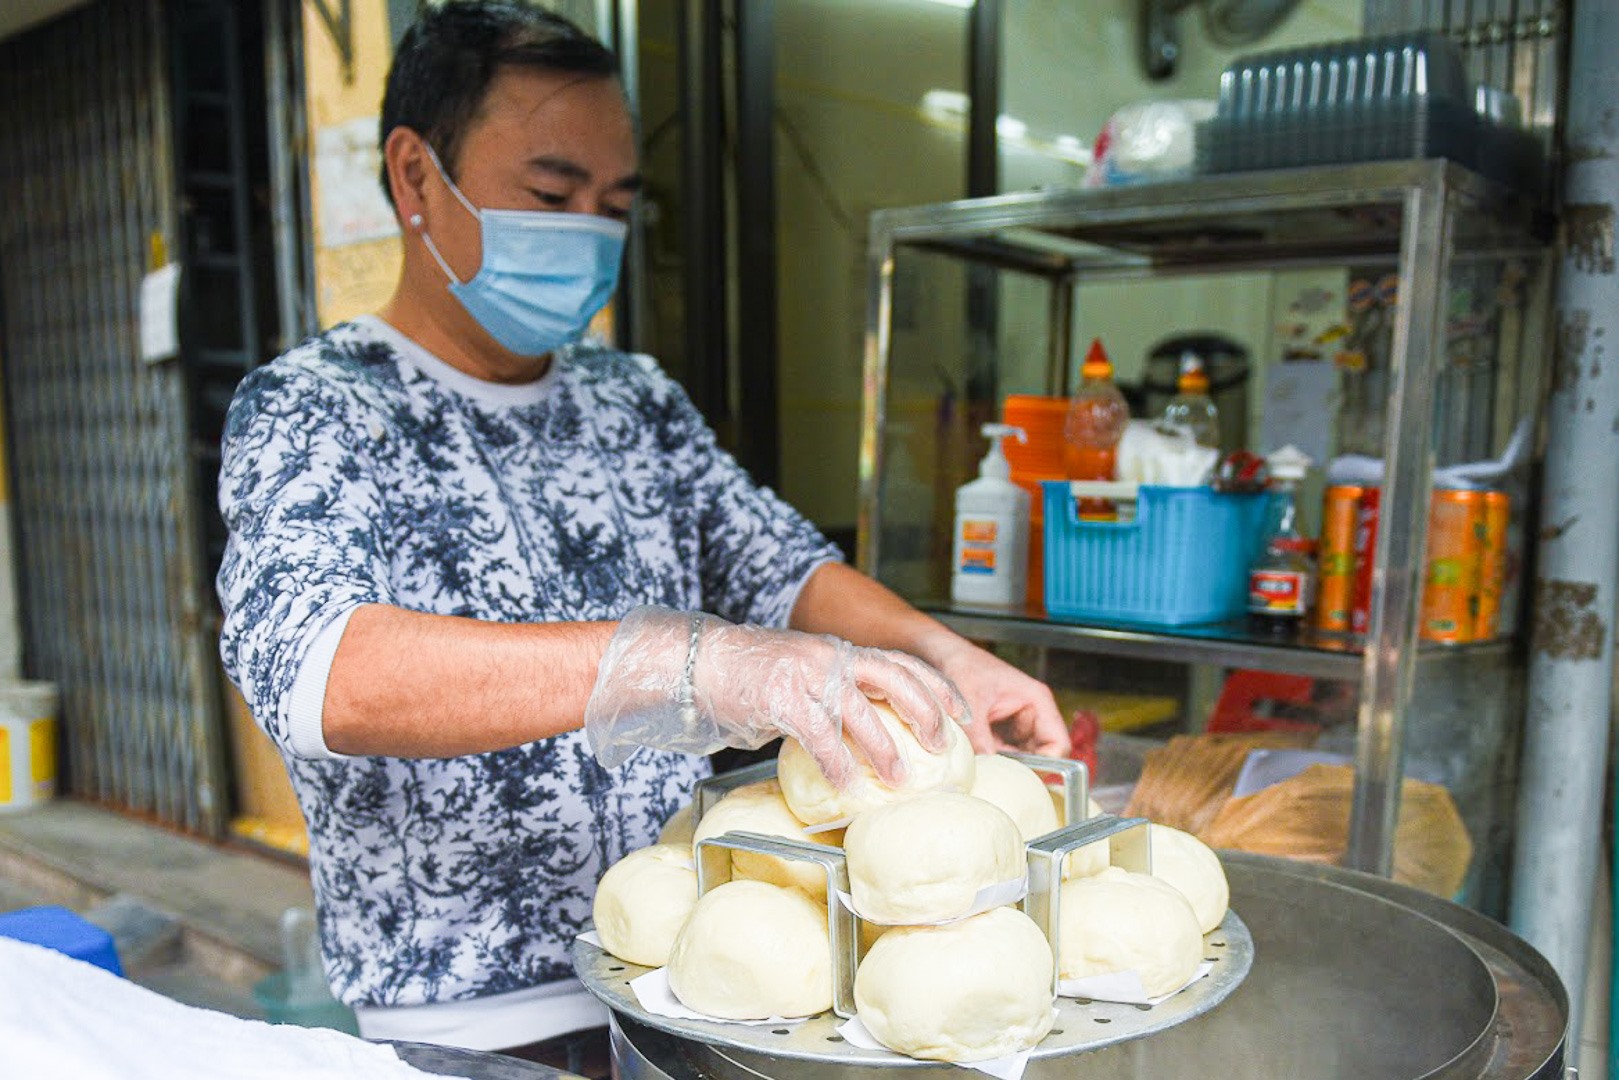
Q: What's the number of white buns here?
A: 11